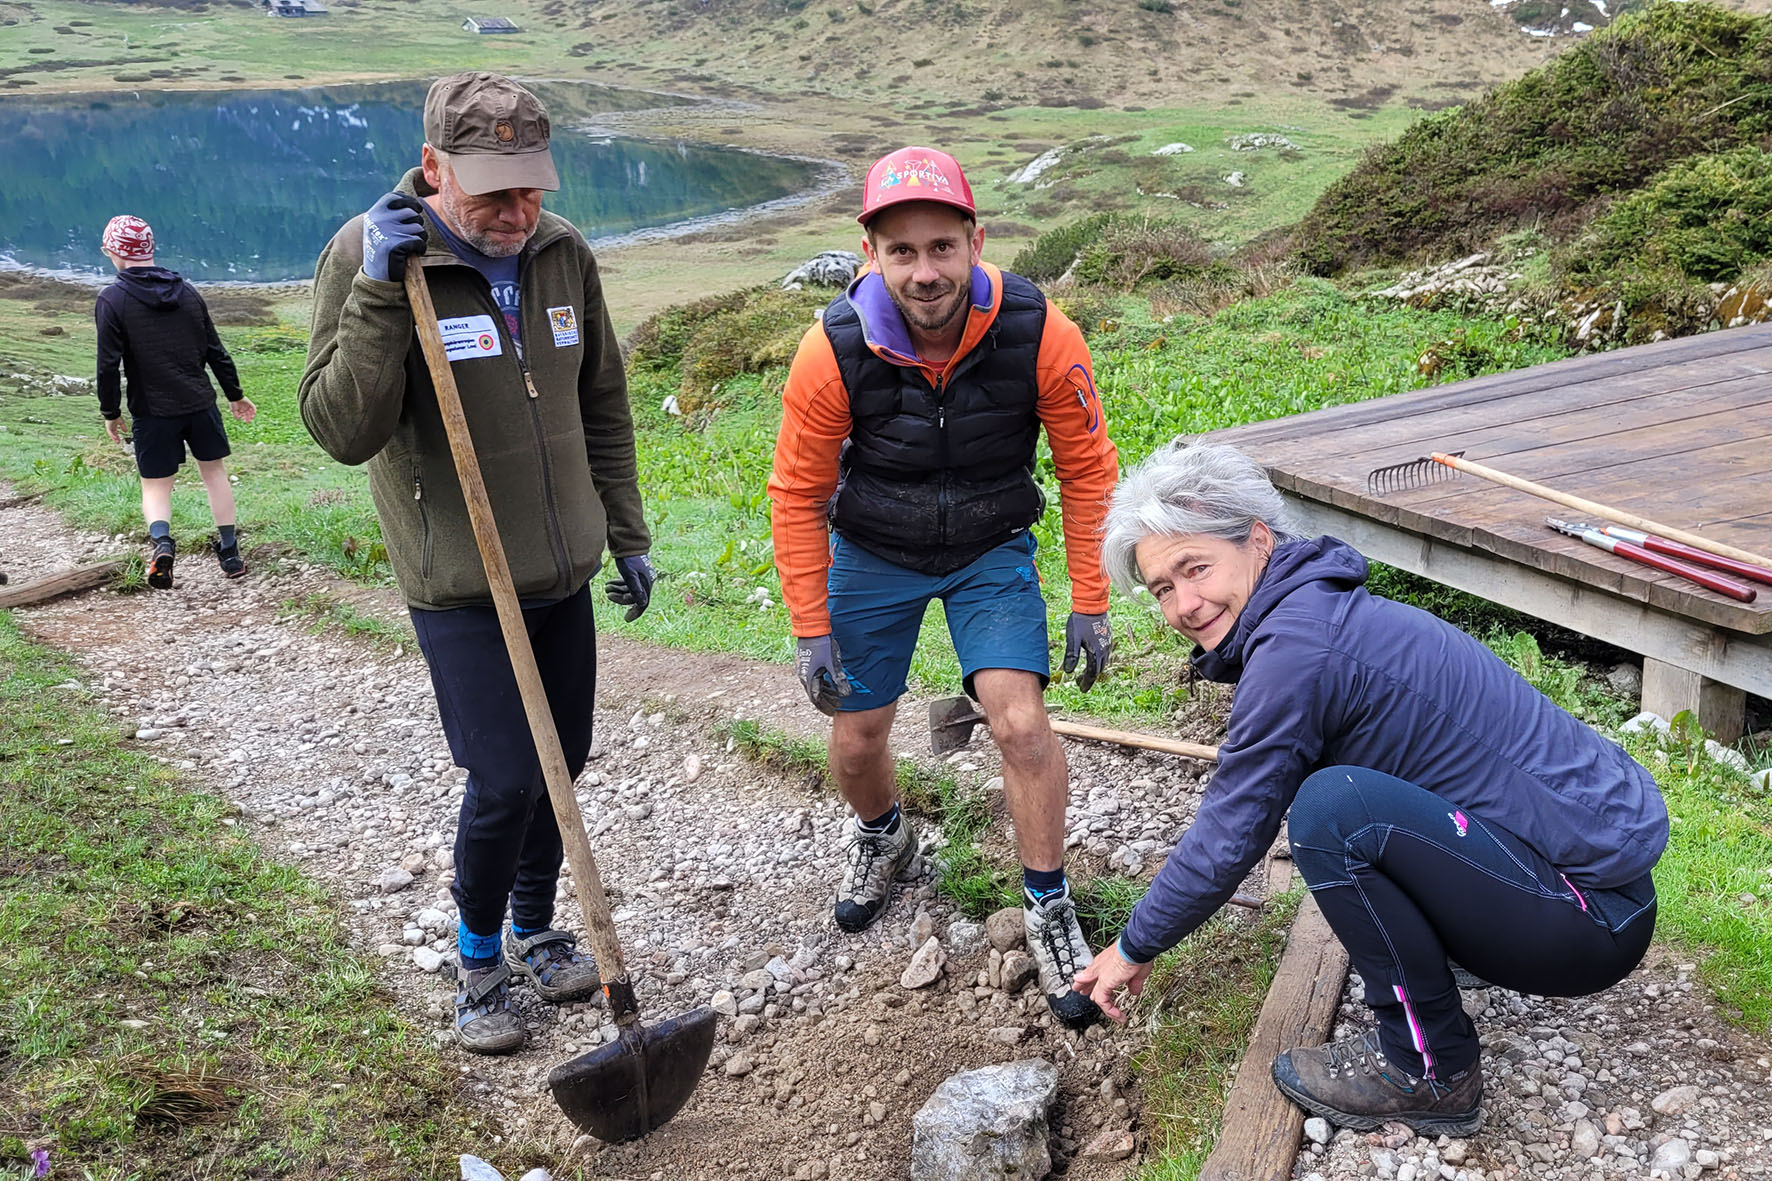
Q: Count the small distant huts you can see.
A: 2